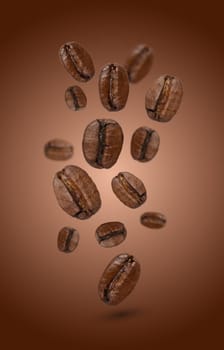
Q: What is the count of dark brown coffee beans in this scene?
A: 14